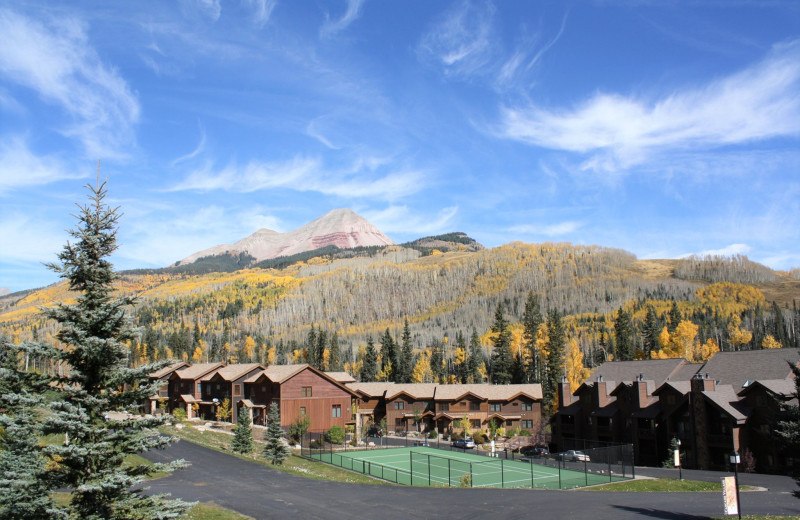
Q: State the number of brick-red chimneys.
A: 4